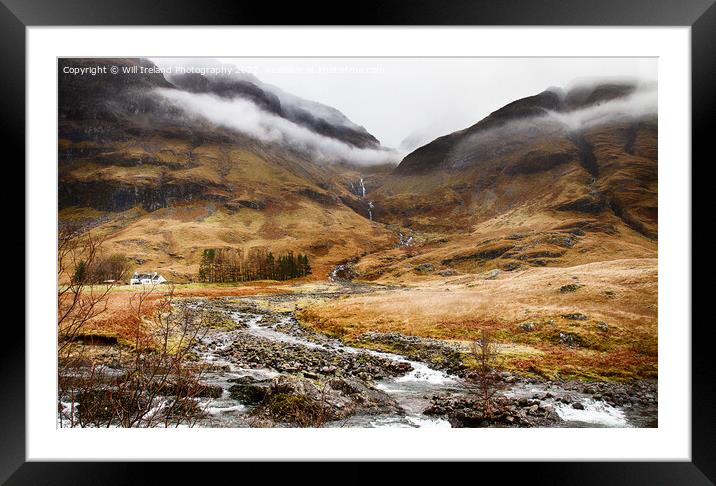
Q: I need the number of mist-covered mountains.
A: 2